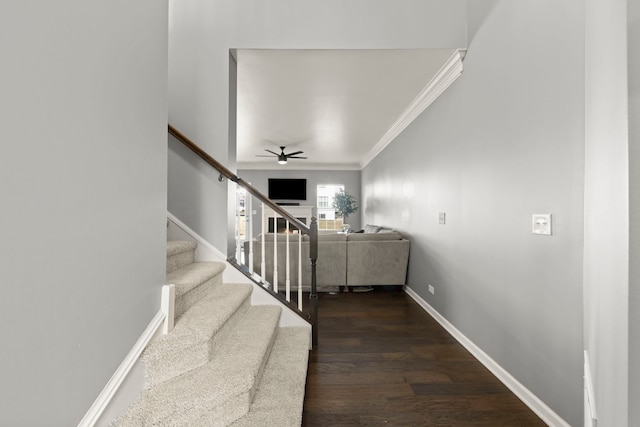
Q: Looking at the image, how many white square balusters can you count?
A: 6